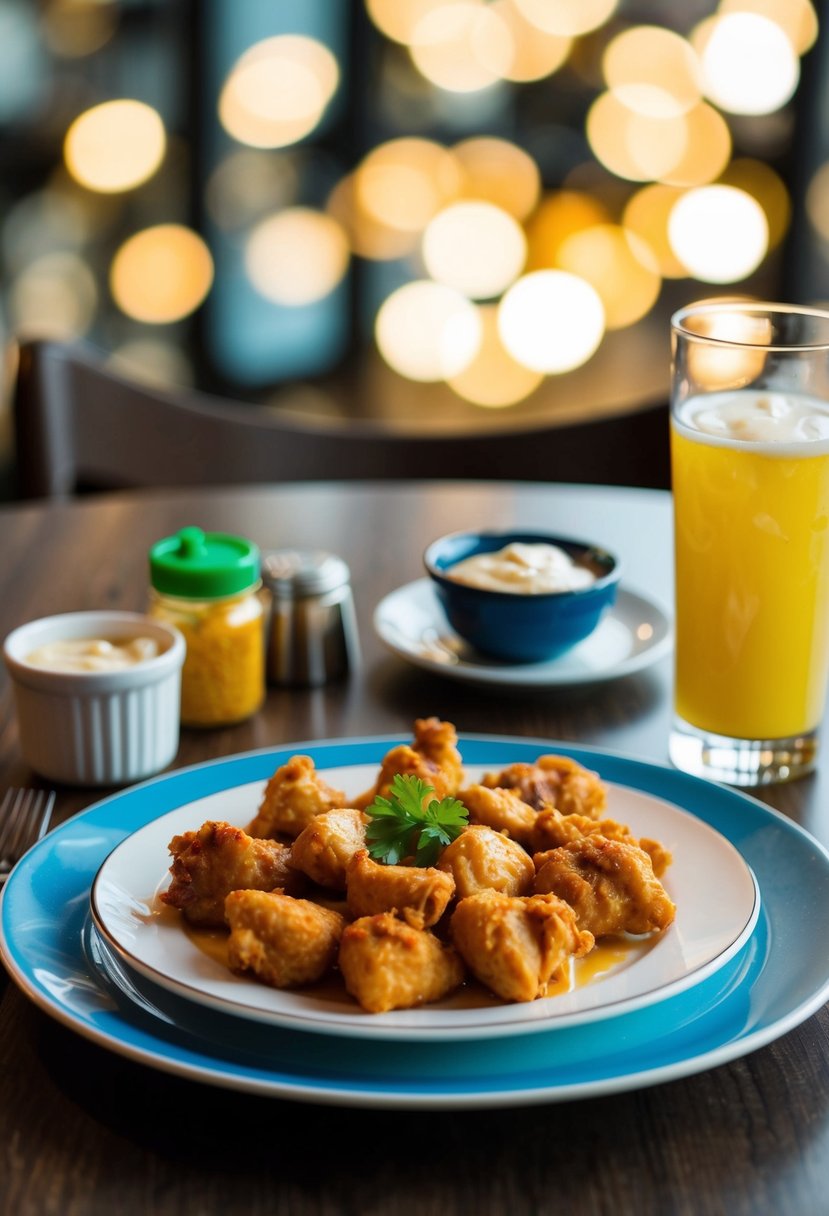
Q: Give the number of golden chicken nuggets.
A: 13